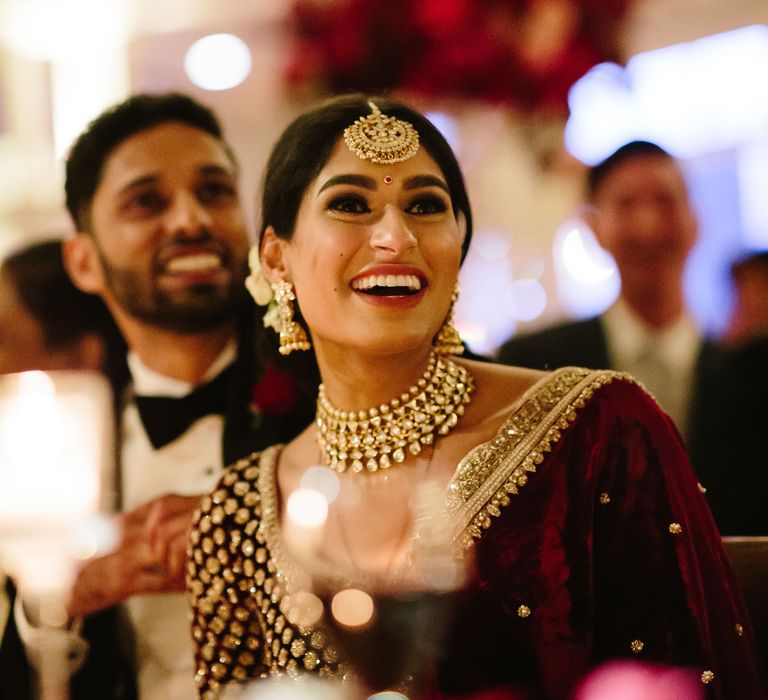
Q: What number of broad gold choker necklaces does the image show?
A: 1